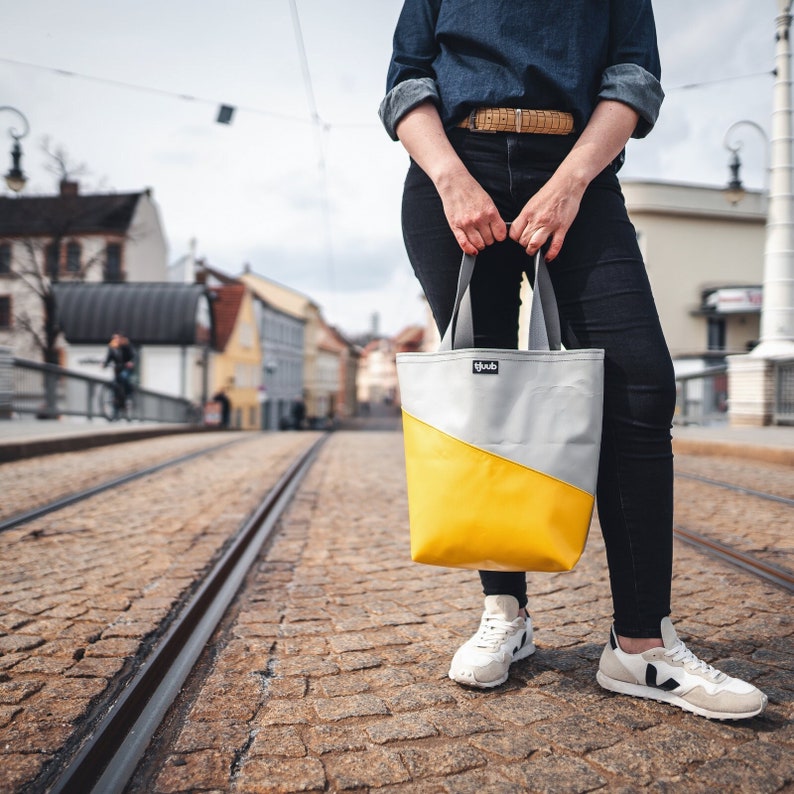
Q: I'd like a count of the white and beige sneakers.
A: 2